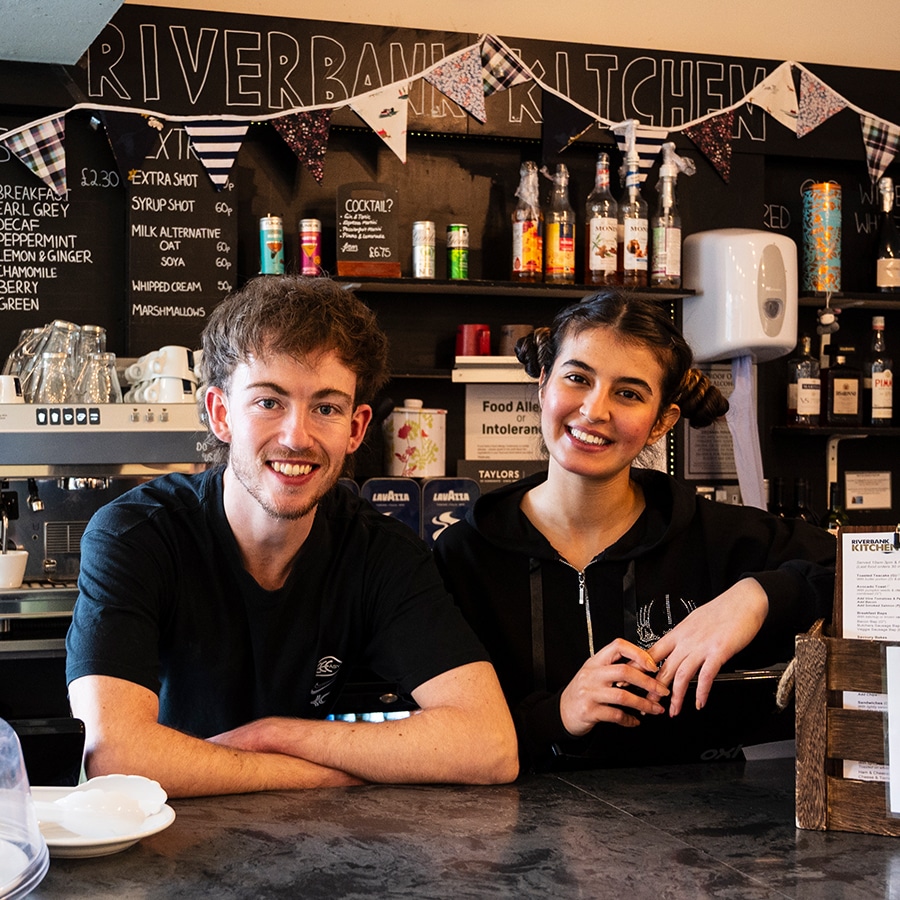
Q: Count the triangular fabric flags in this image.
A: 13